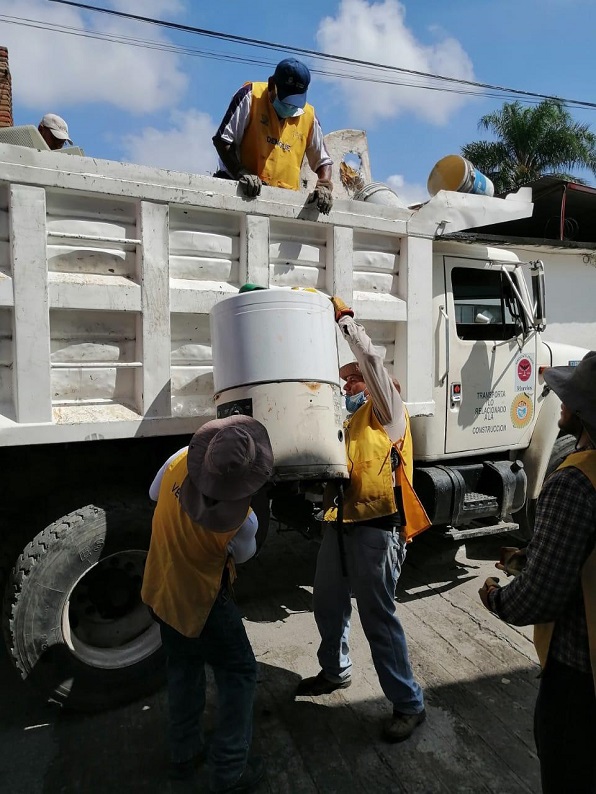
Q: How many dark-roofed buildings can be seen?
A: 1